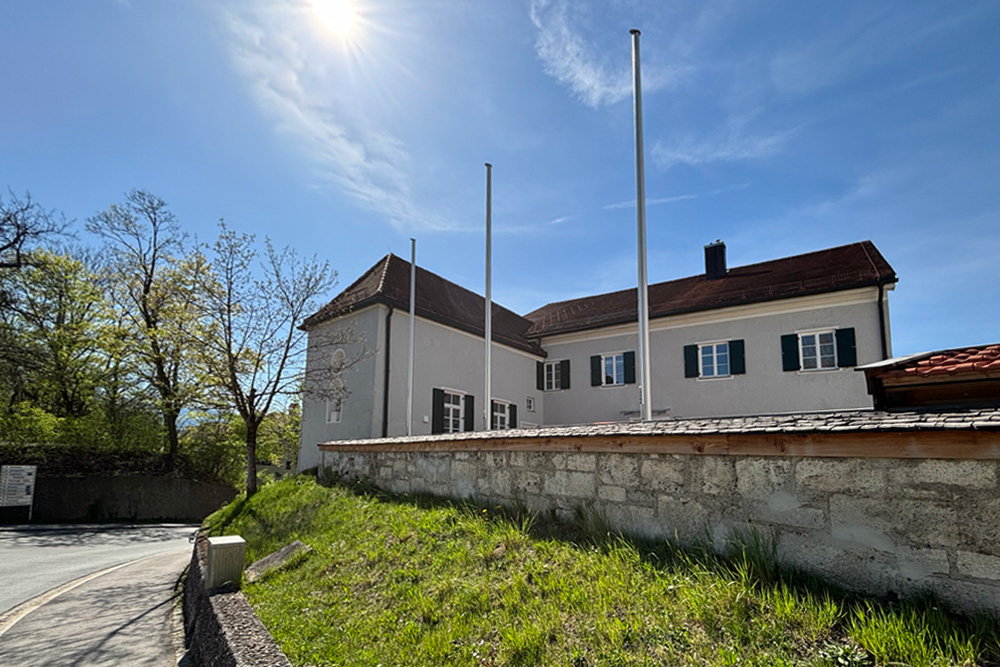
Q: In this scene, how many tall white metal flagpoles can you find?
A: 3